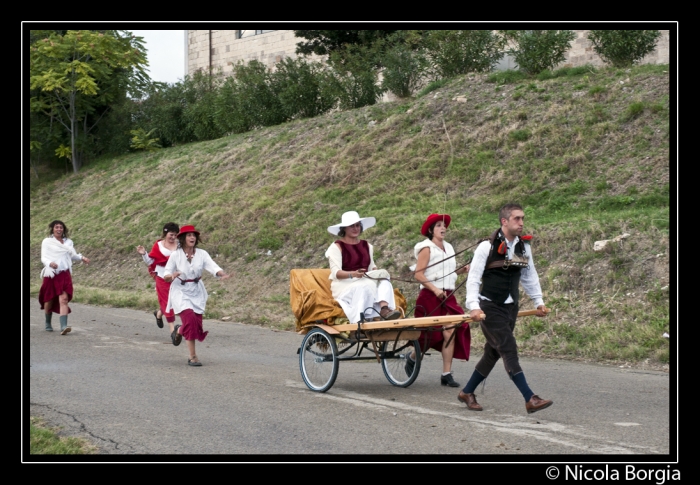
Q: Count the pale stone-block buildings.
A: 1